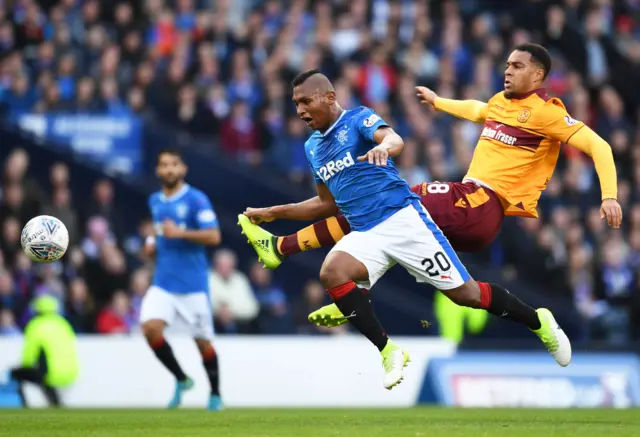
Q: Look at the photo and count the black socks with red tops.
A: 4